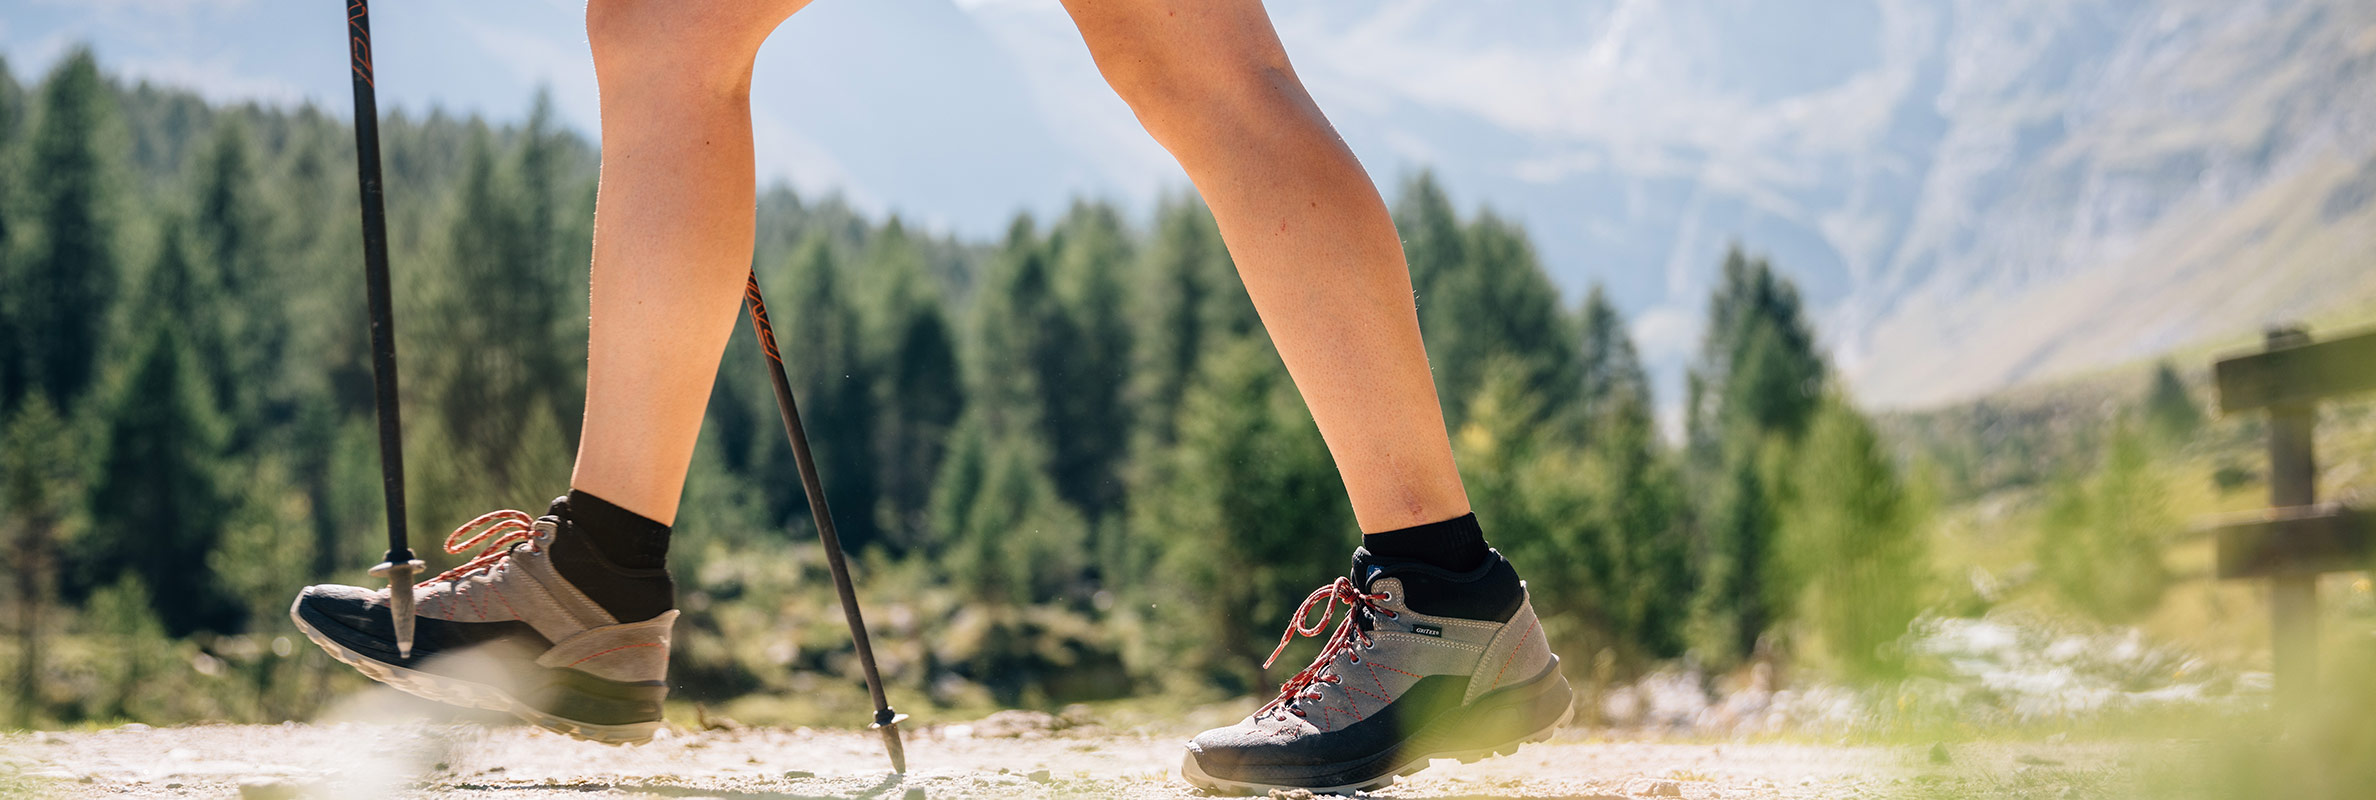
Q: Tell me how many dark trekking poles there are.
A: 2